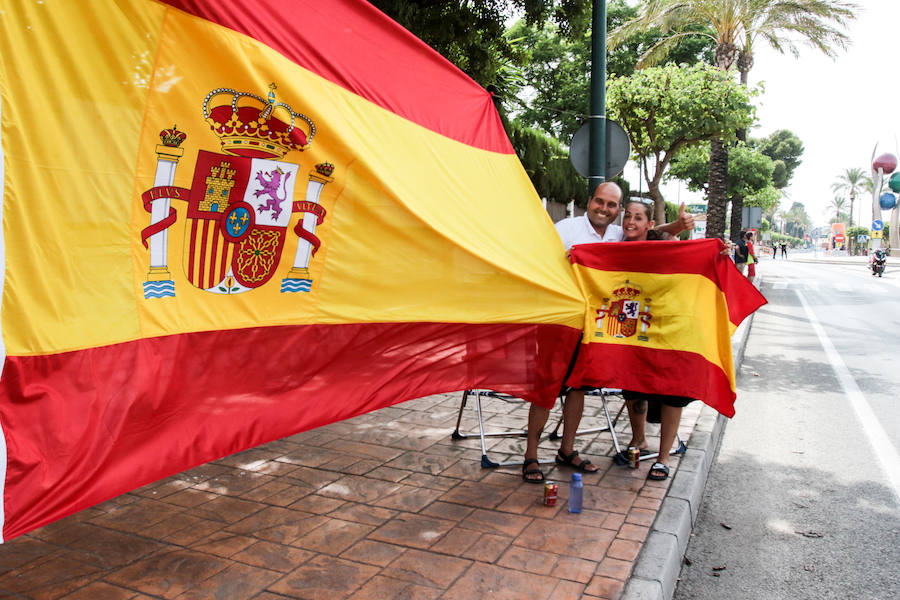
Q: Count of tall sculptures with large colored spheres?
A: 1